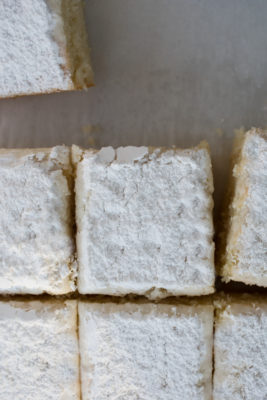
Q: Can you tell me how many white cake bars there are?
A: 7